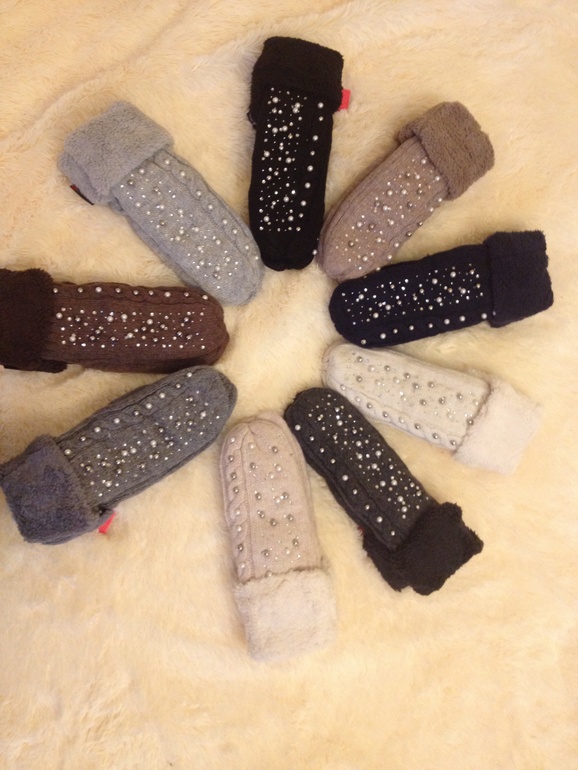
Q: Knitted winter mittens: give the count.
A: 9